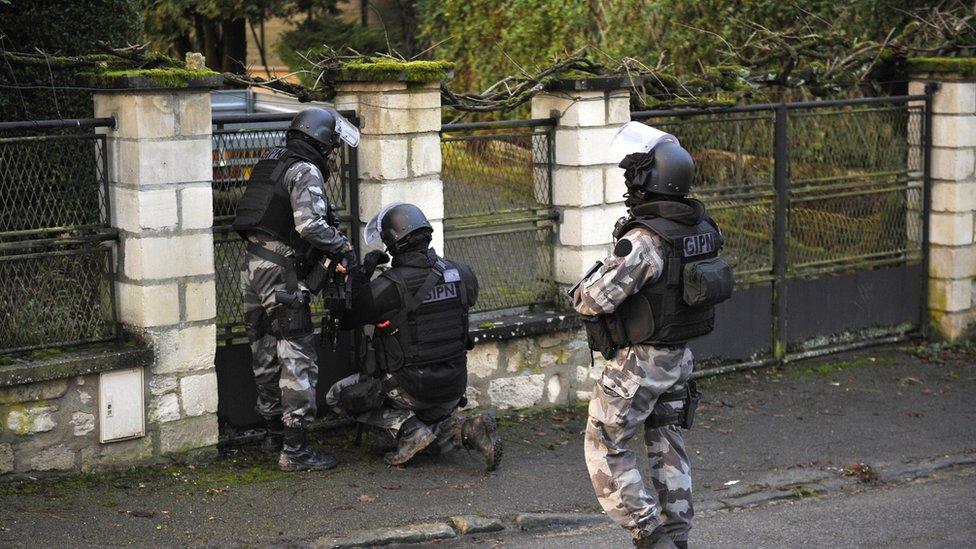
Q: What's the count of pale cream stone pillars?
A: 4